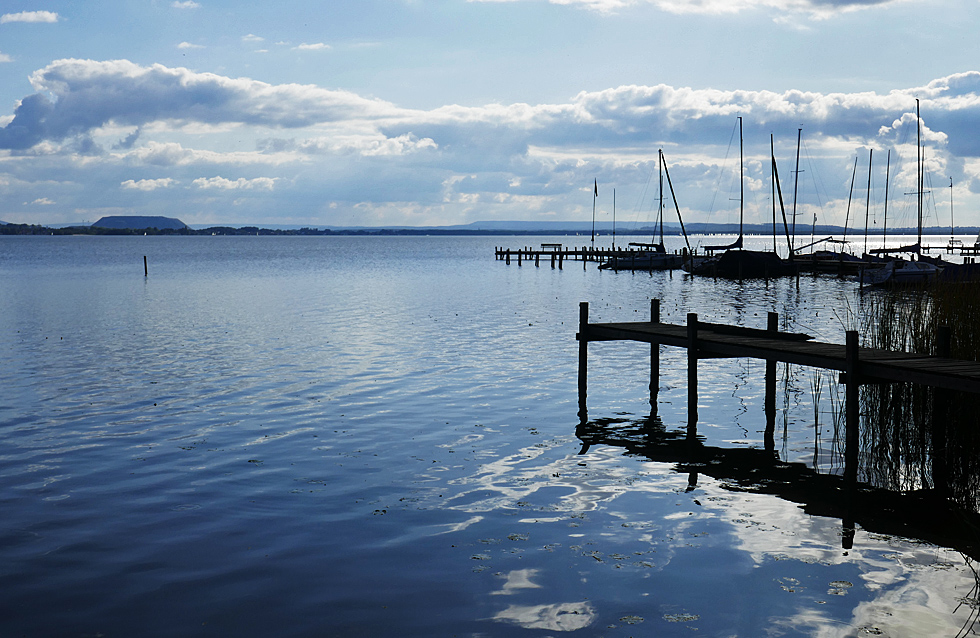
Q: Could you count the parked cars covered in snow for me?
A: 0